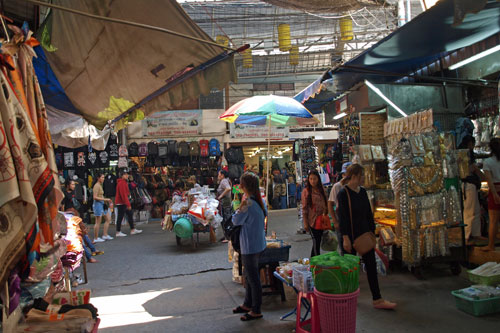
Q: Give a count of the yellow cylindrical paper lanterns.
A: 5